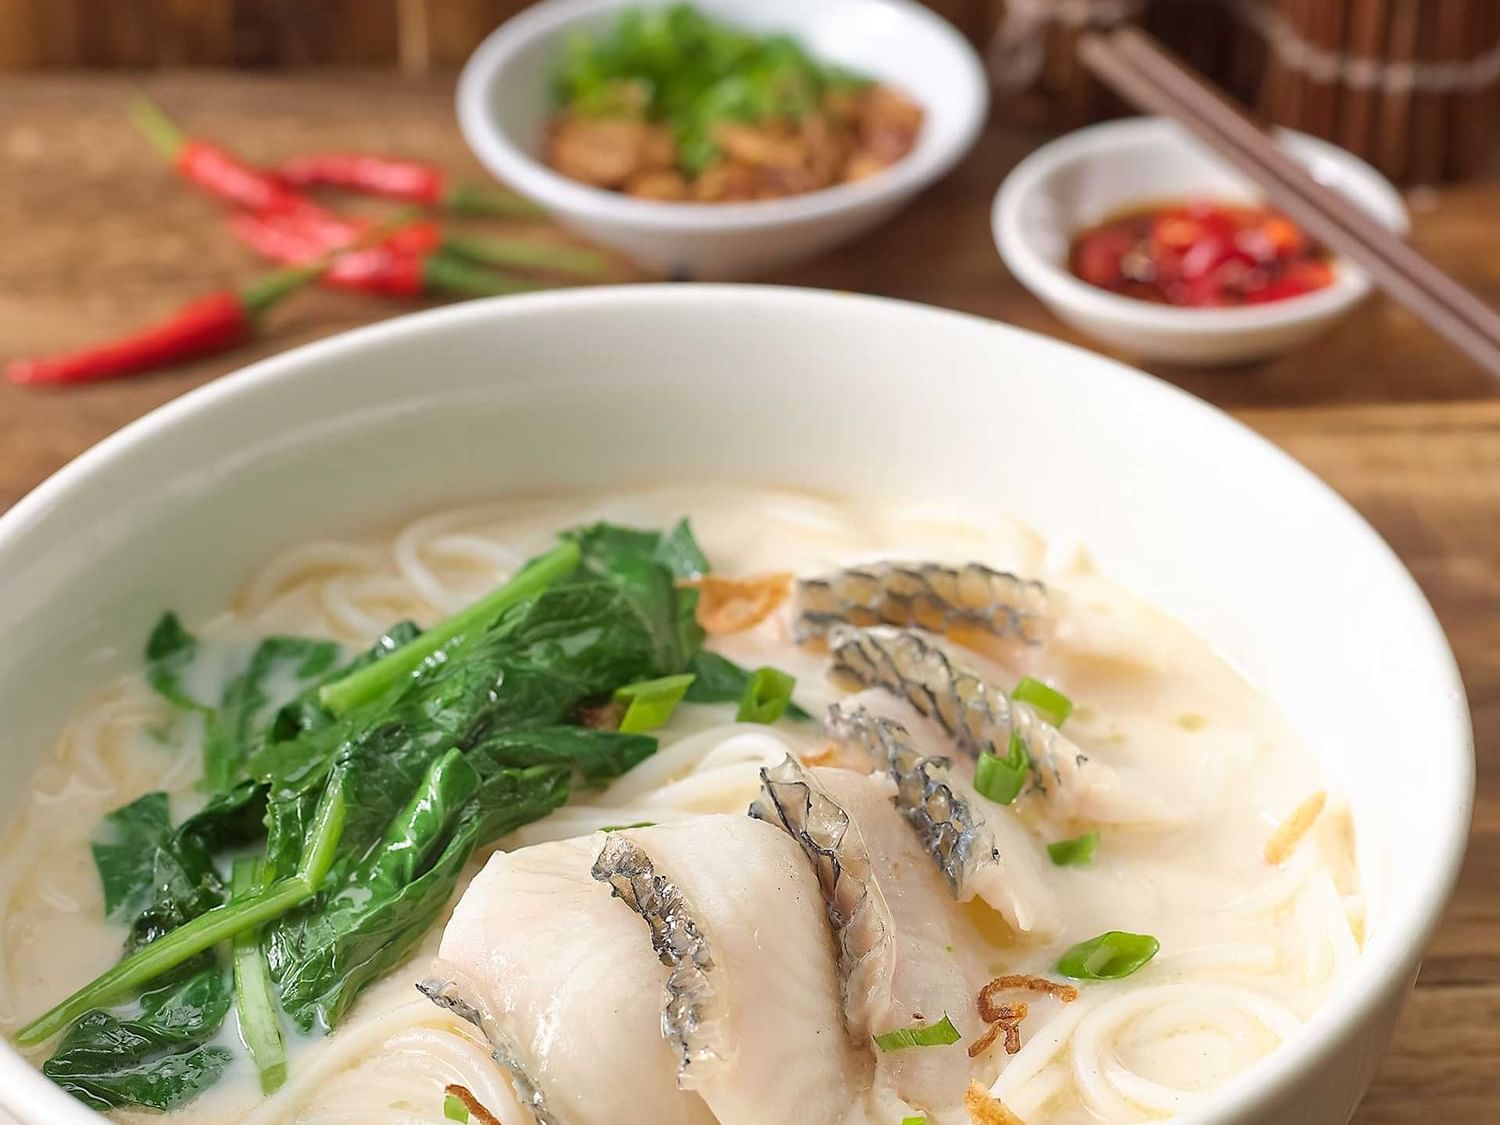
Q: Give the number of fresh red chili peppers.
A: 5